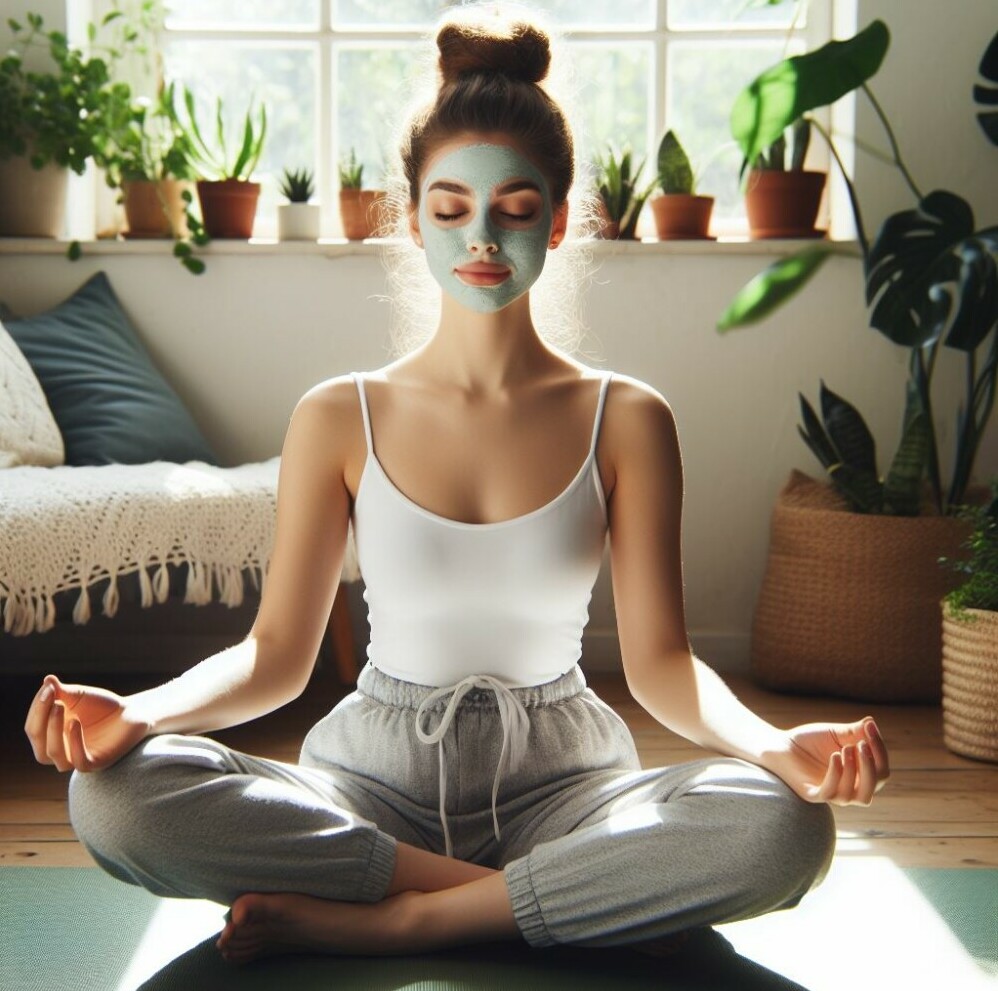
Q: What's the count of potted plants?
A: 10